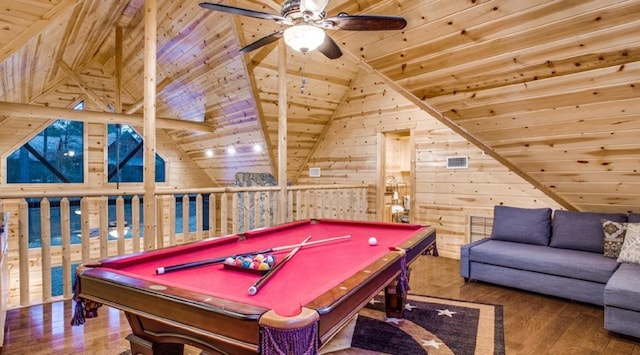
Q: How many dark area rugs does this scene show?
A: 1